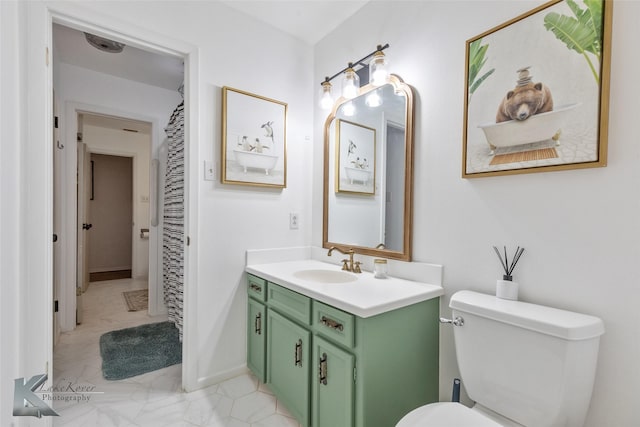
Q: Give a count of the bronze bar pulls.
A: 5